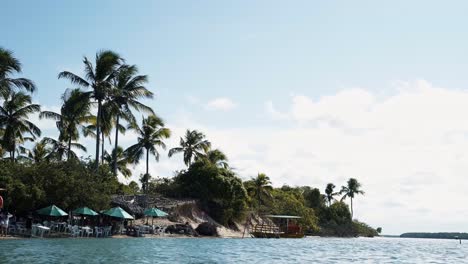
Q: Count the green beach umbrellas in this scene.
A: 4